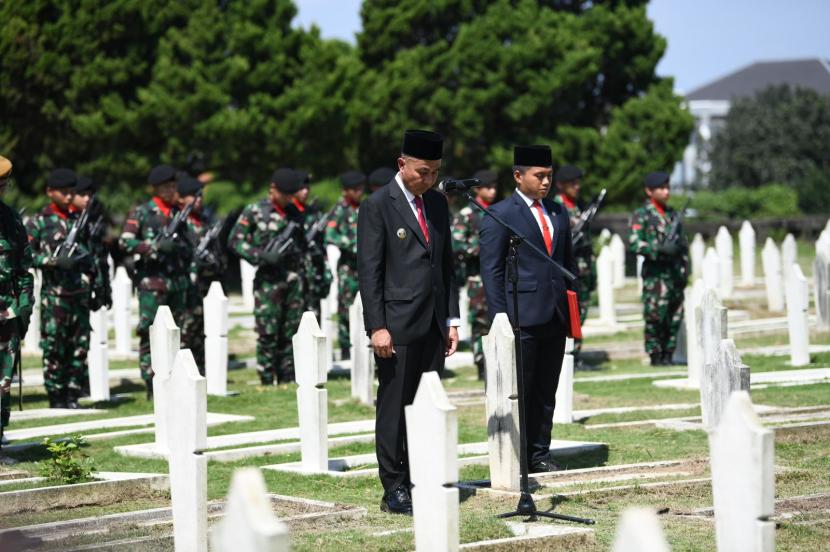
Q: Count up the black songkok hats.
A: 2